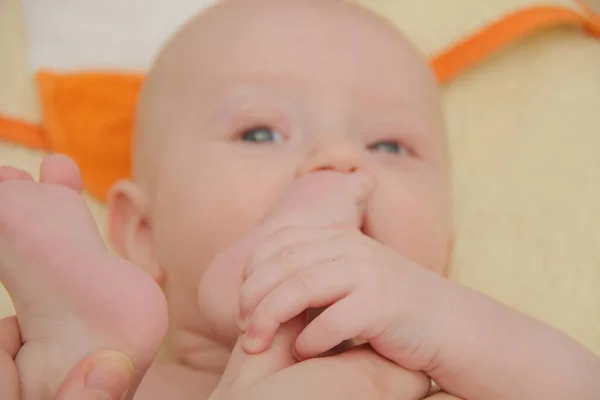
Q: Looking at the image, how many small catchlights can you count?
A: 2